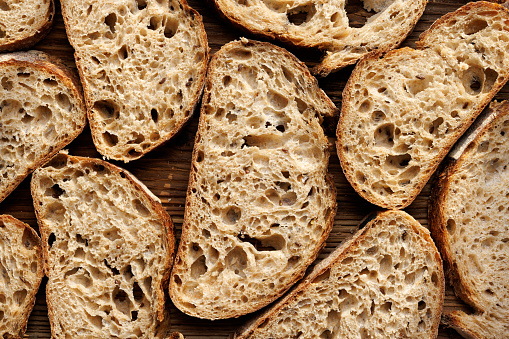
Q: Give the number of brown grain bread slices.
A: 10